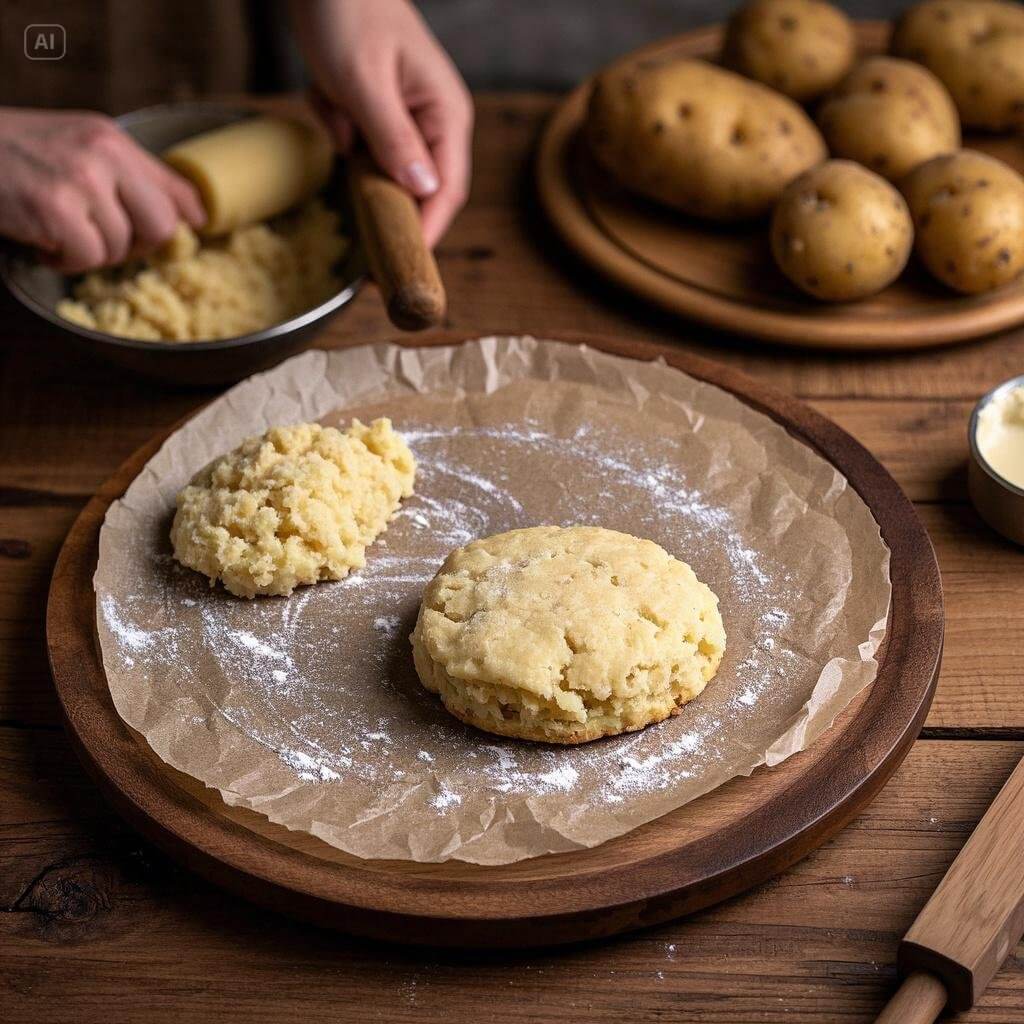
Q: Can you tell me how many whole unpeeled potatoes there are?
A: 6